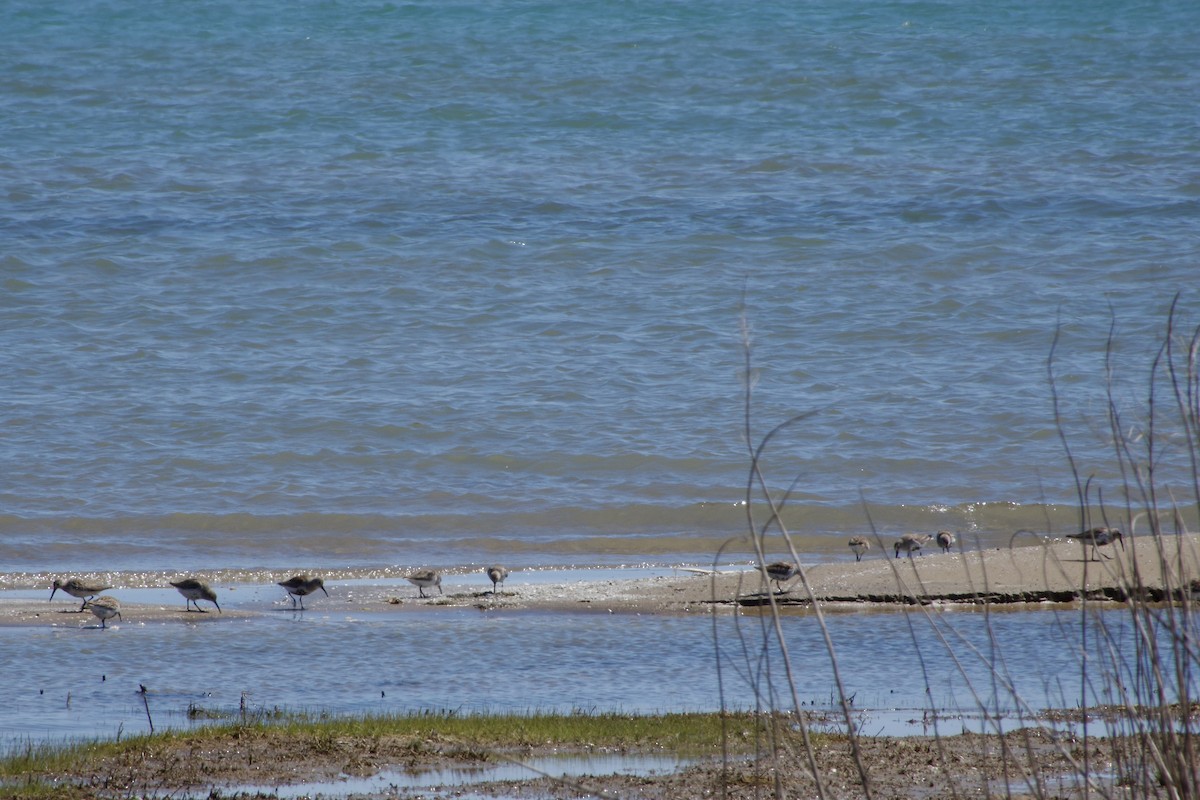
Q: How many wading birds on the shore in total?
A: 11